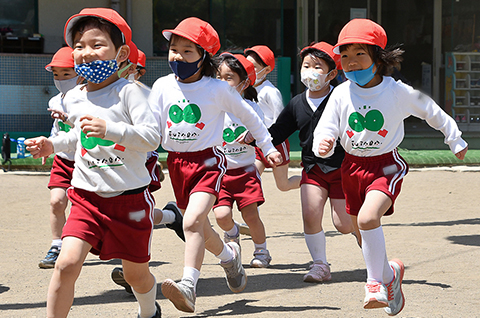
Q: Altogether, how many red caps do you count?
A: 9